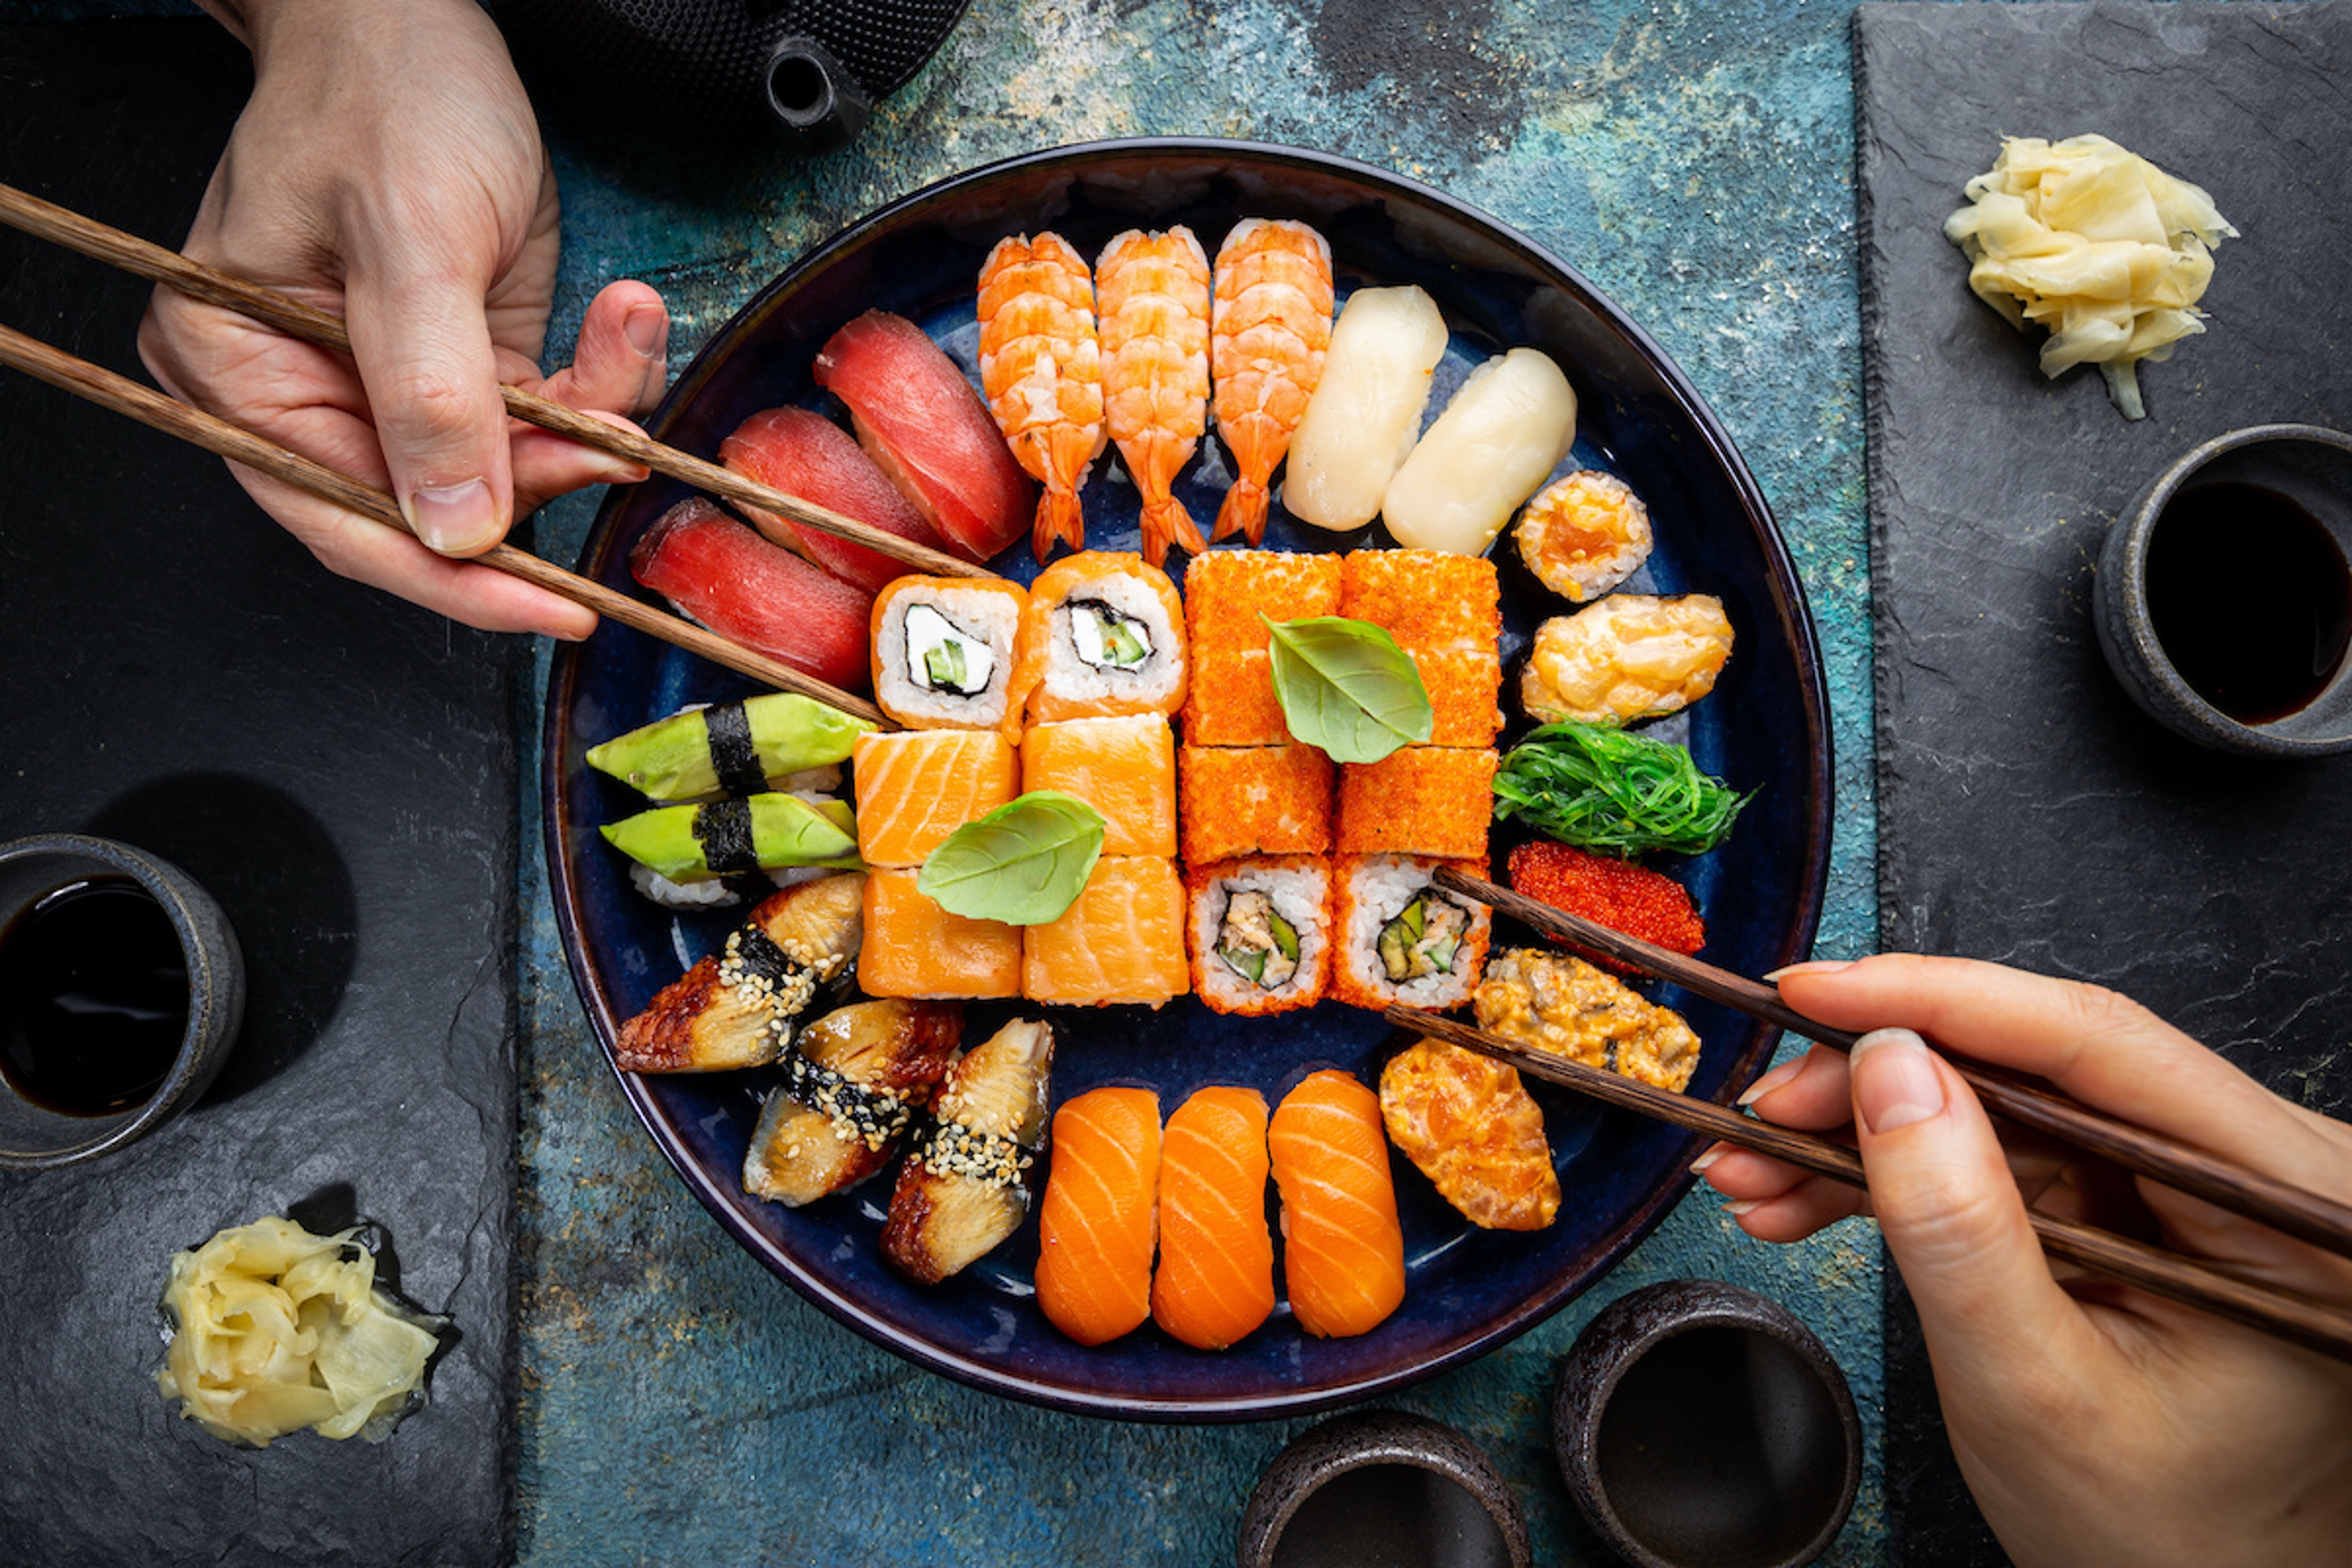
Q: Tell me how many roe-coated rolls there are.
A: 8